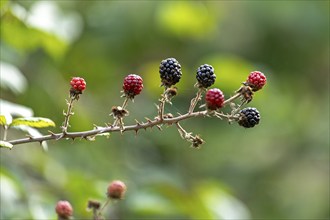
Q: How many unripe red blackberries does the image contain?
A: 6